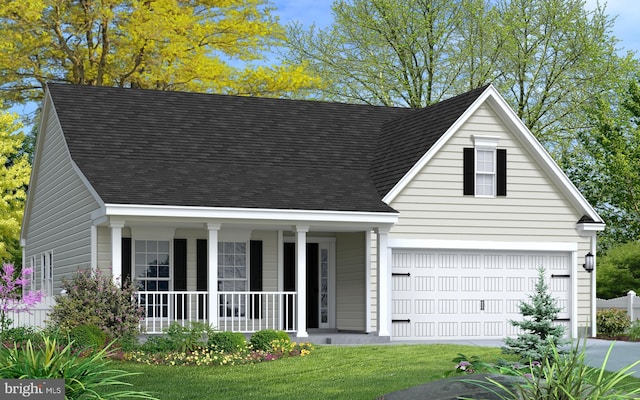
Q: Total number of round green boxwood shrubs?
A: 3